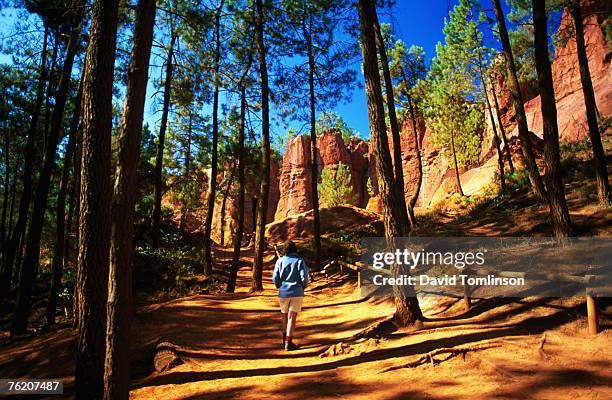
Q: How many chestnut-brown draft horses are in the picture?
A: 0